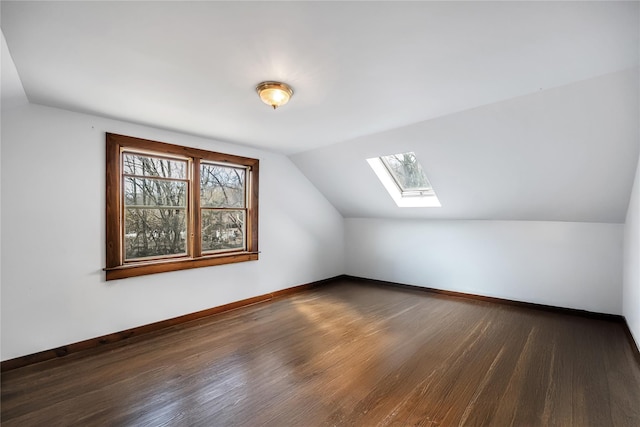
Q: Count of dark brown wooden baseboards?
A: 3